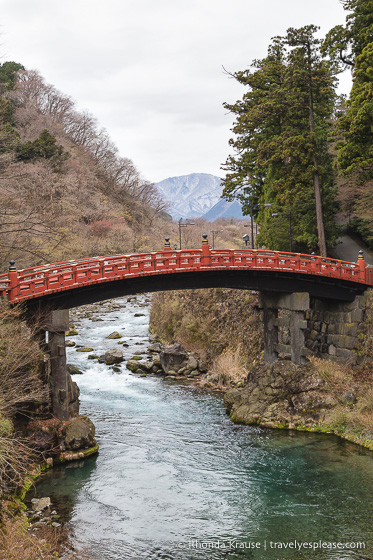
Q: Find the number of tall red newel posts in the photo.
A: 4